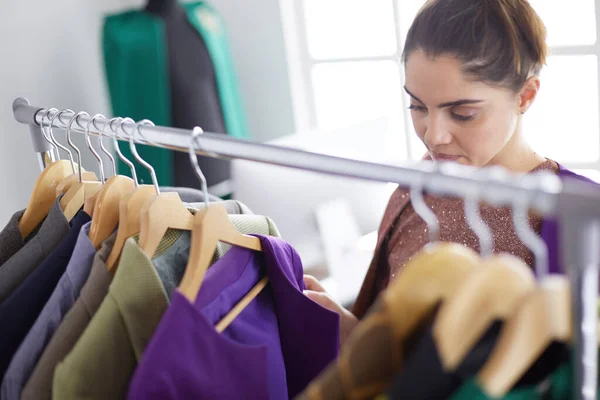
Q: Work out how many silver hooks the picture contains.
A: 11